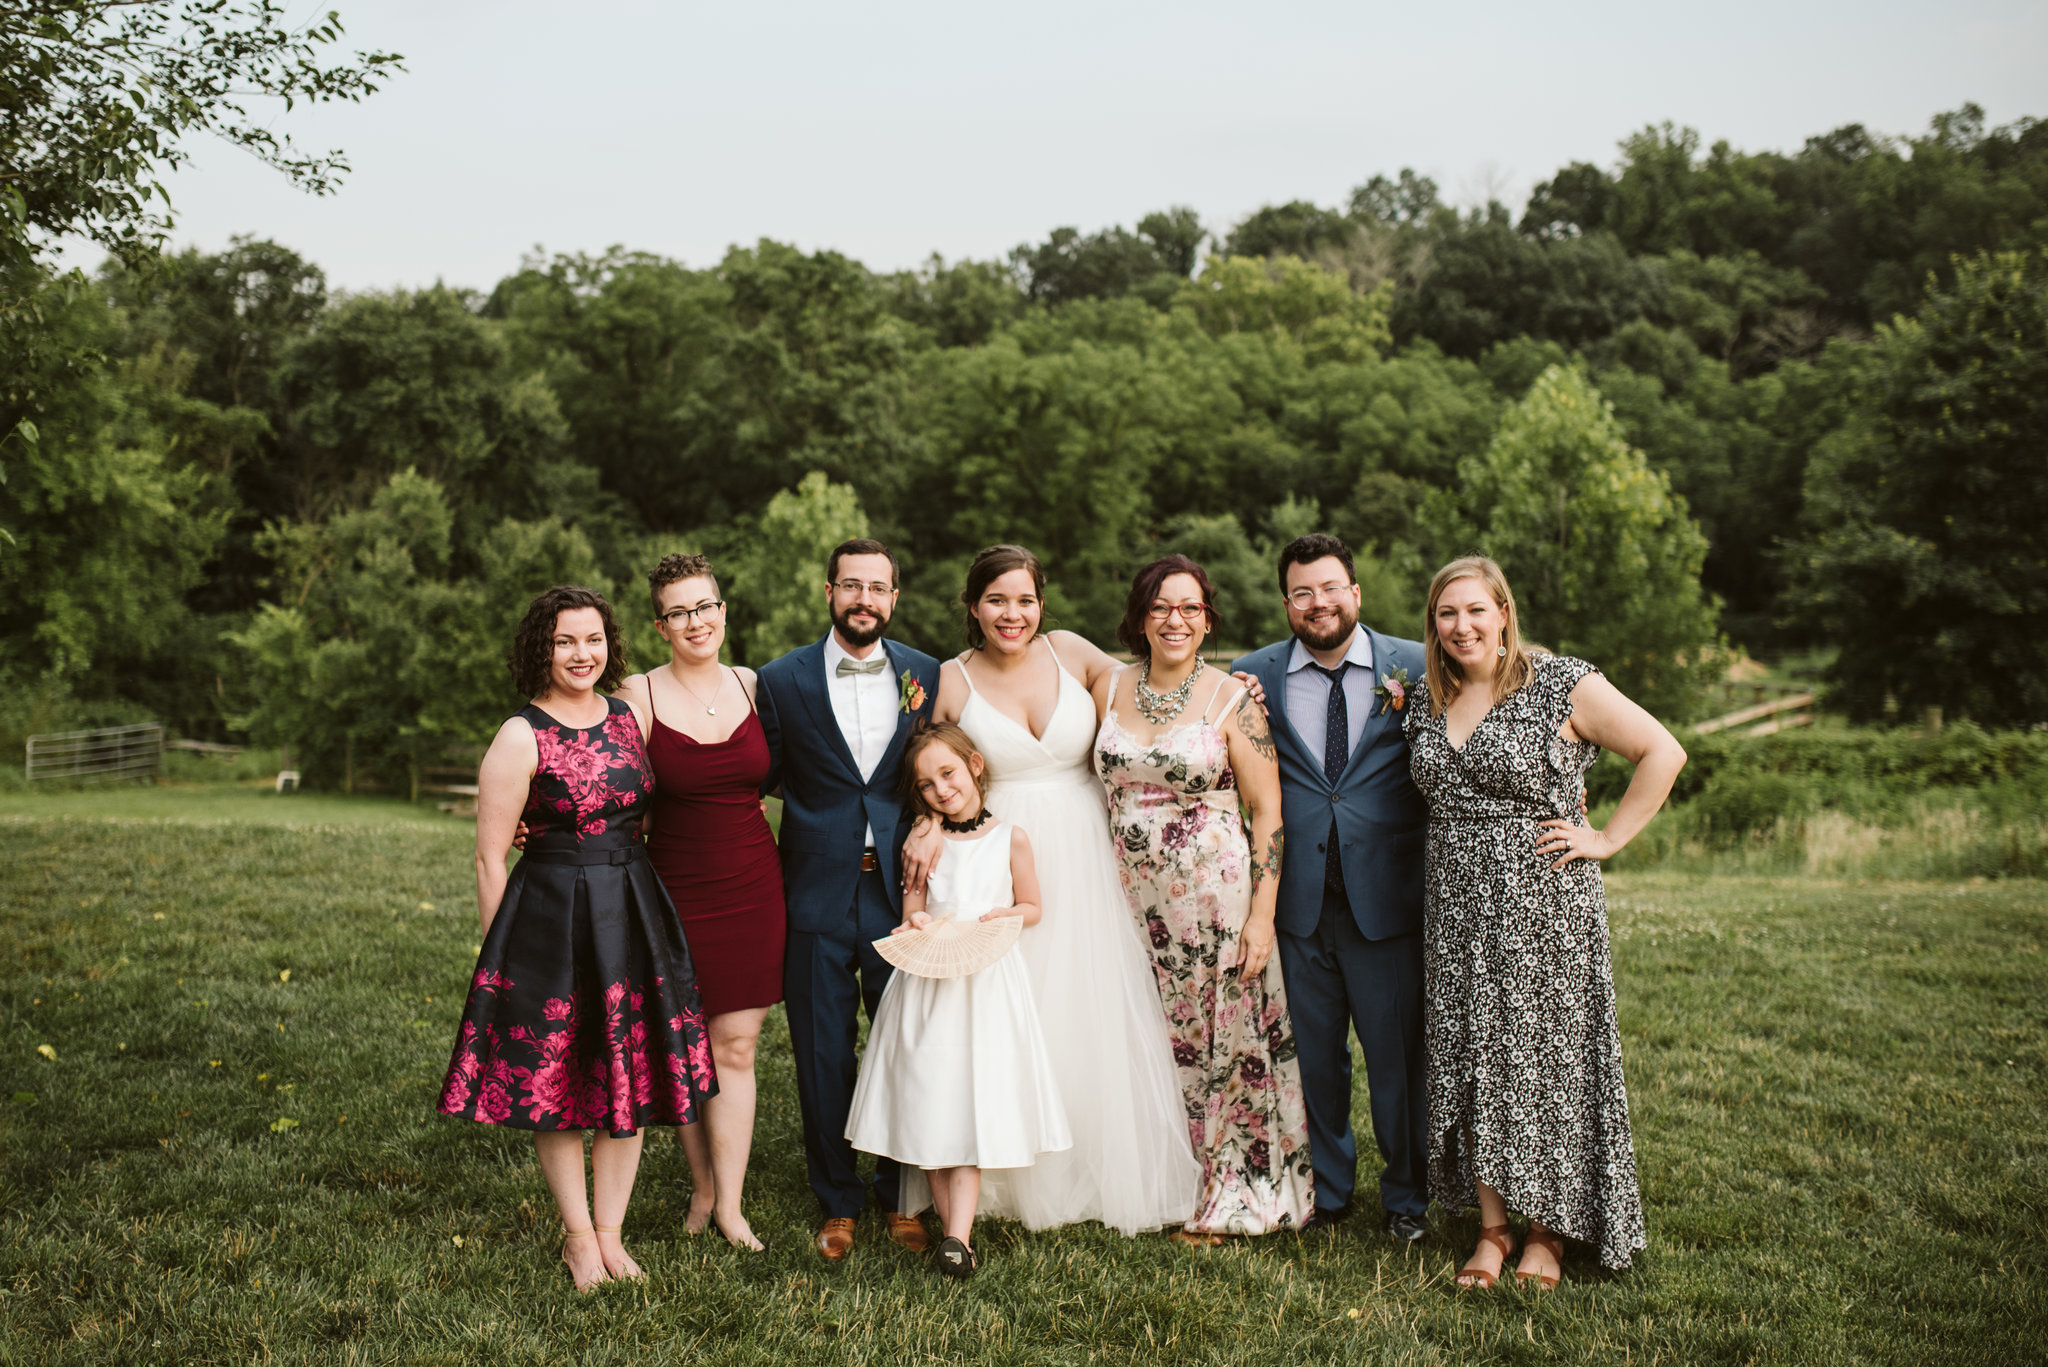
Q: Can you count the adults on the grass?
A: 7